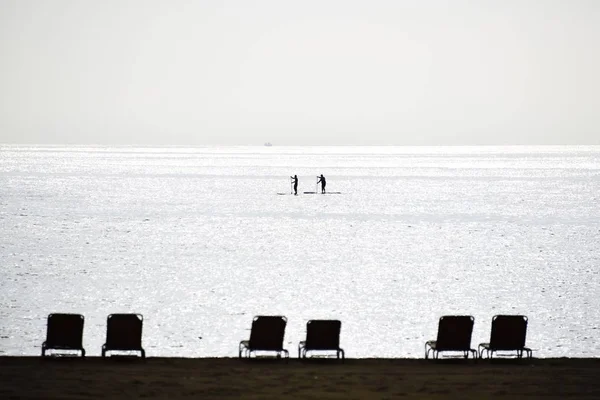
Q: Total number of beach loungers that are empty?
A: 6